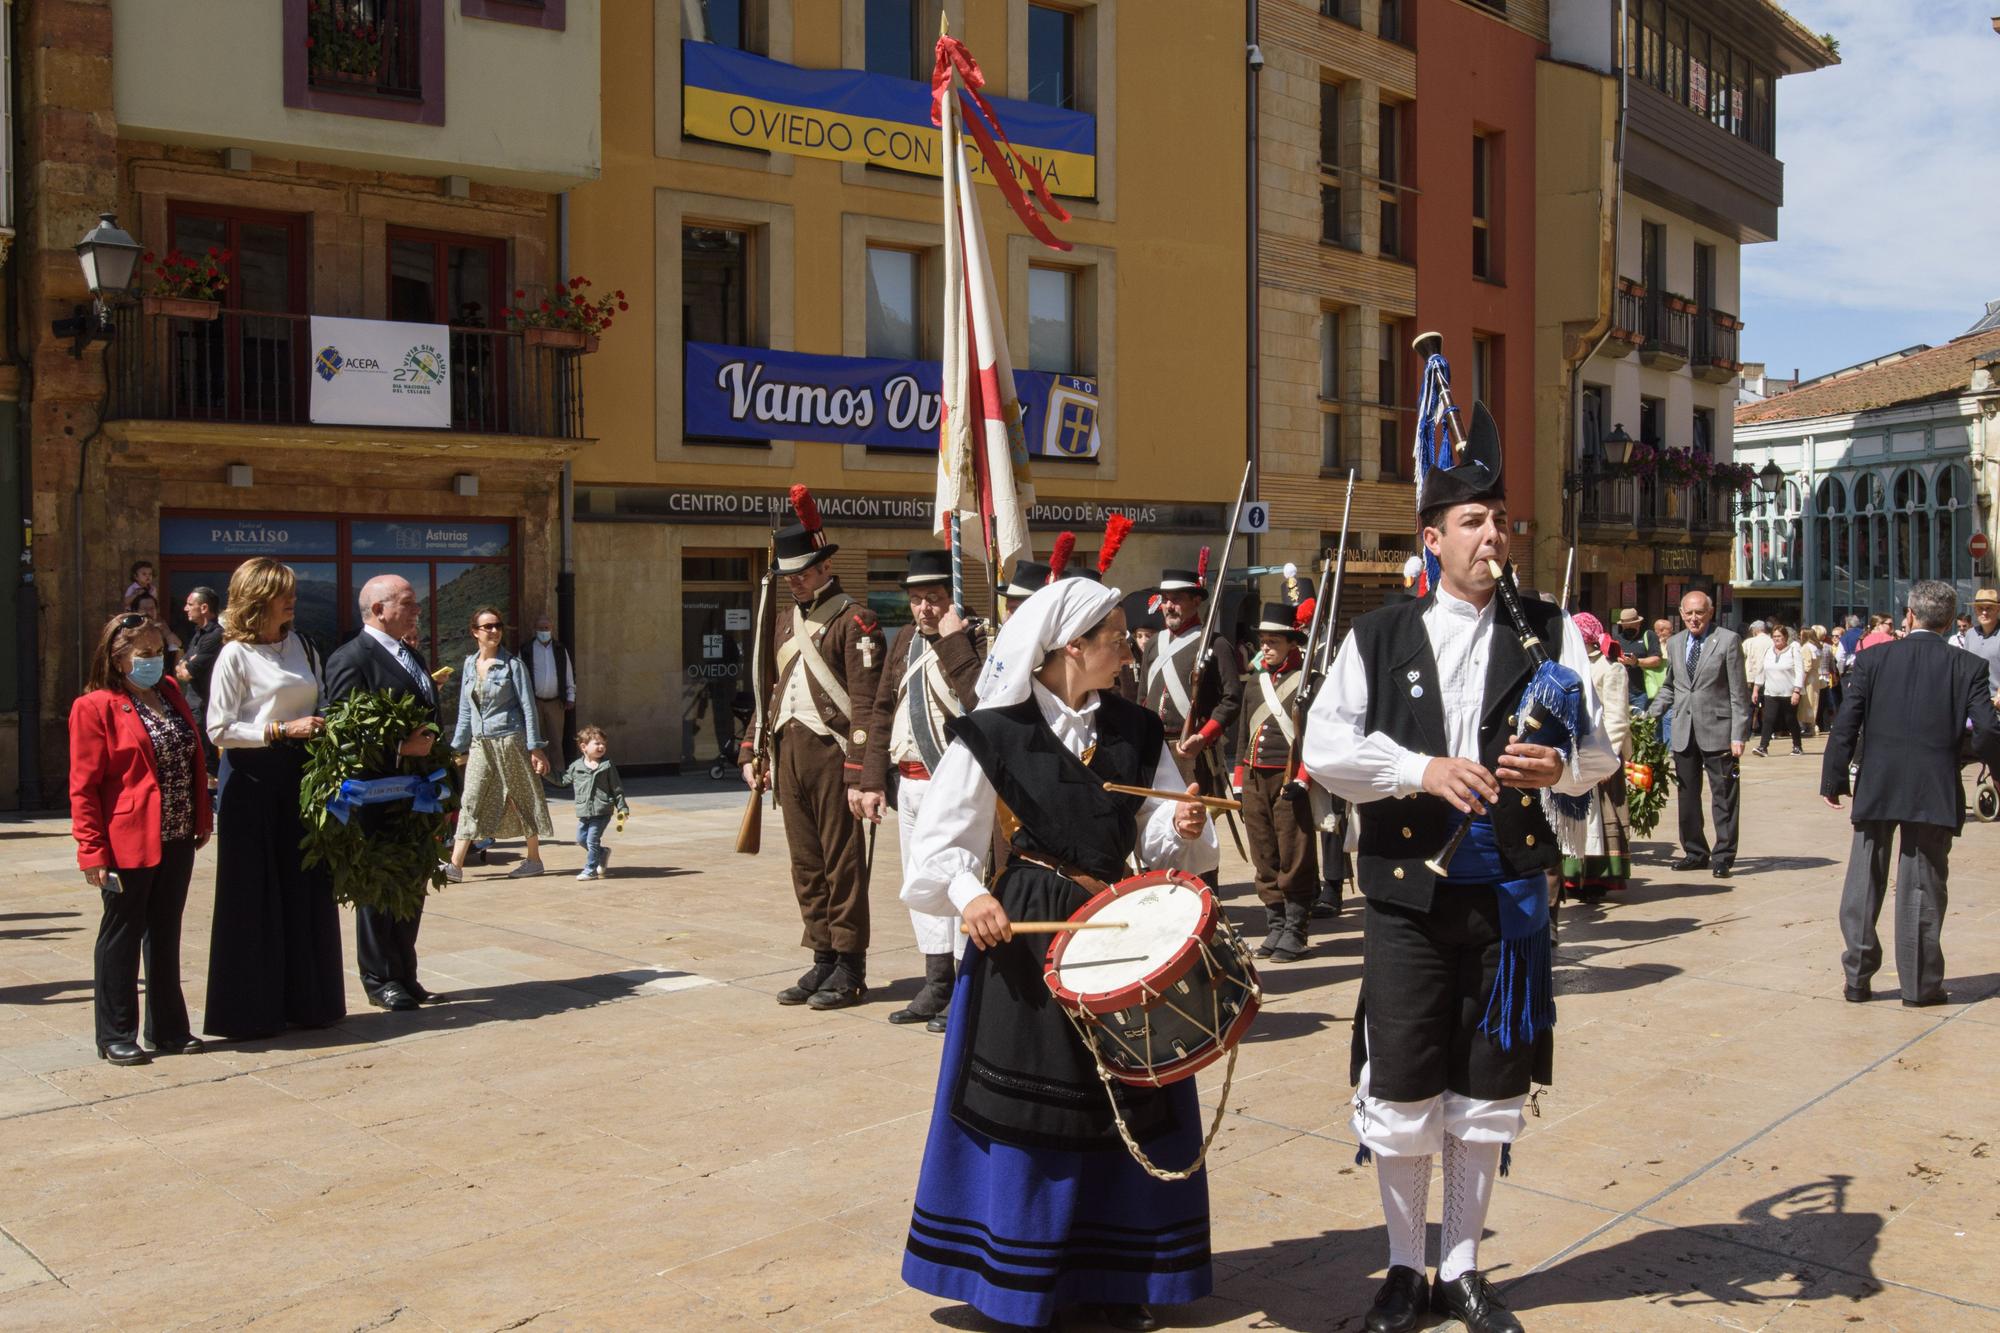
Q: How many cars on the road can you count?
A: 0